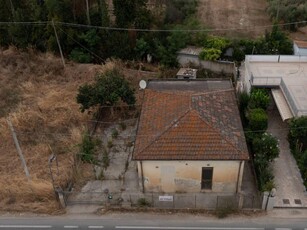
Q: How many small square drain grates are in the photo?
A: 2